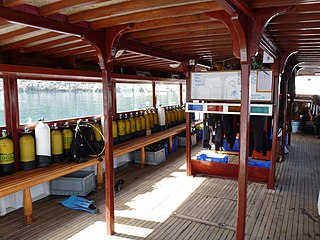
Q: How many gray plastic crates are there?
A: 3